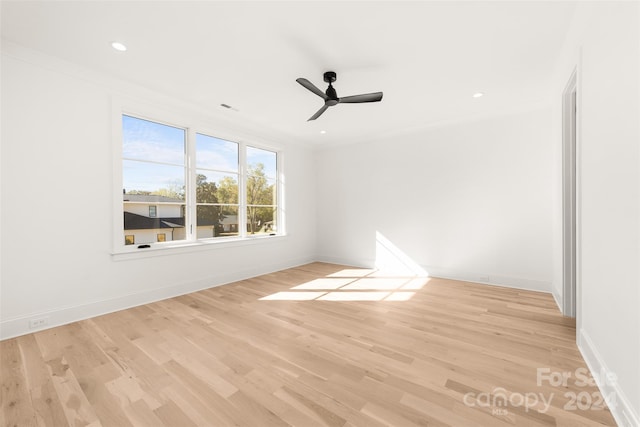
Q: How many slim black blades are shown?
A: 3